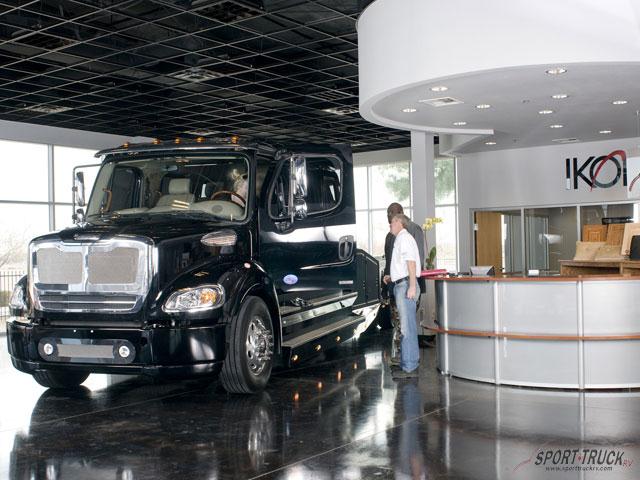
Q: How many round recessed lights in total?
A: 11